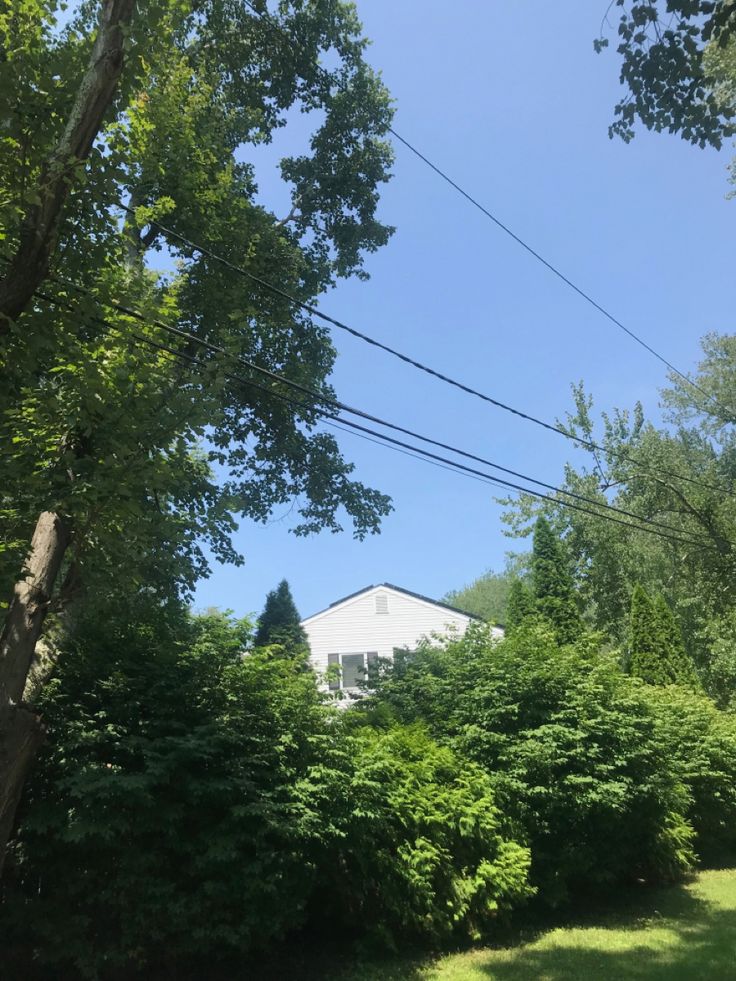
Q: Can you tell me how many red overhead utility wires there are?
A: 0